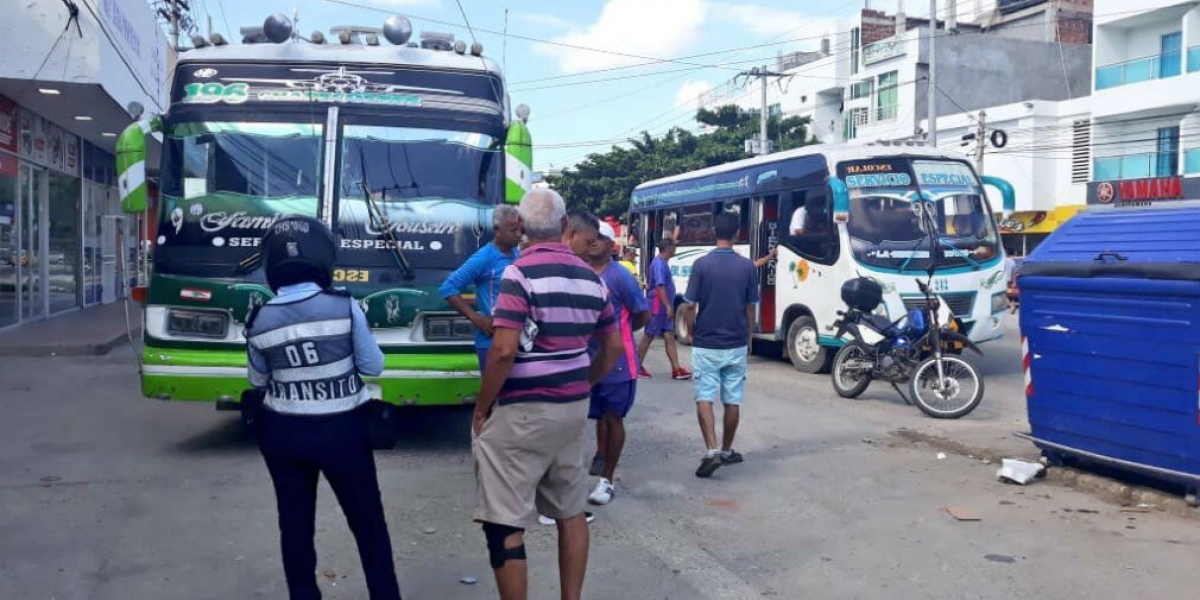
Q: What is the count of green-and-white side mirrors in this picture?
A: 2